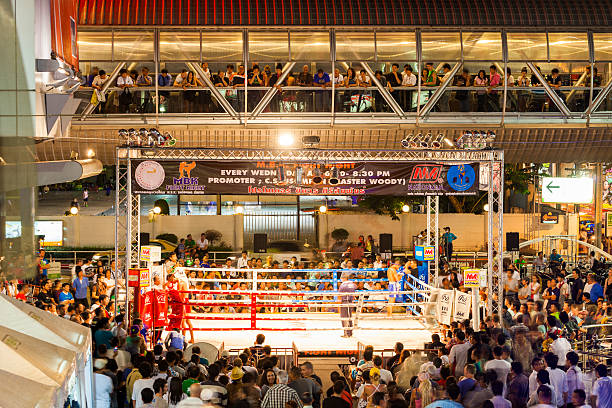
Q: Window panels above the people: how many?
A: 13